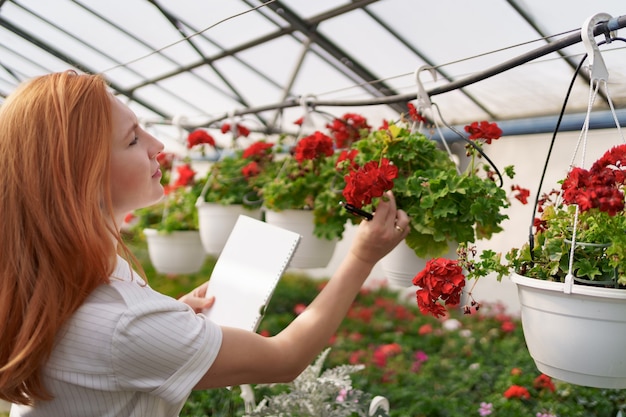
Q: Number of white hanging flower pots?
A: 5